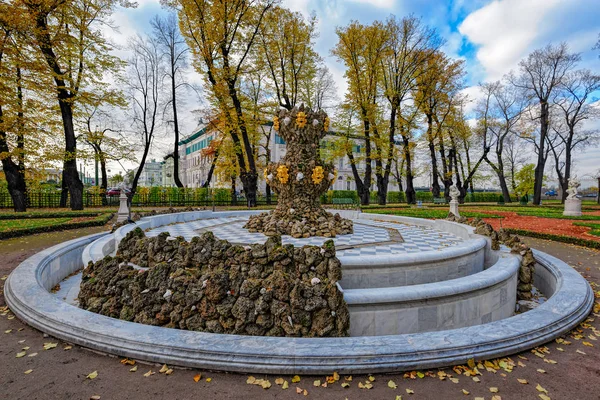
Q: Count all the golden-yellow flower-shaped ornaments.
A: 7